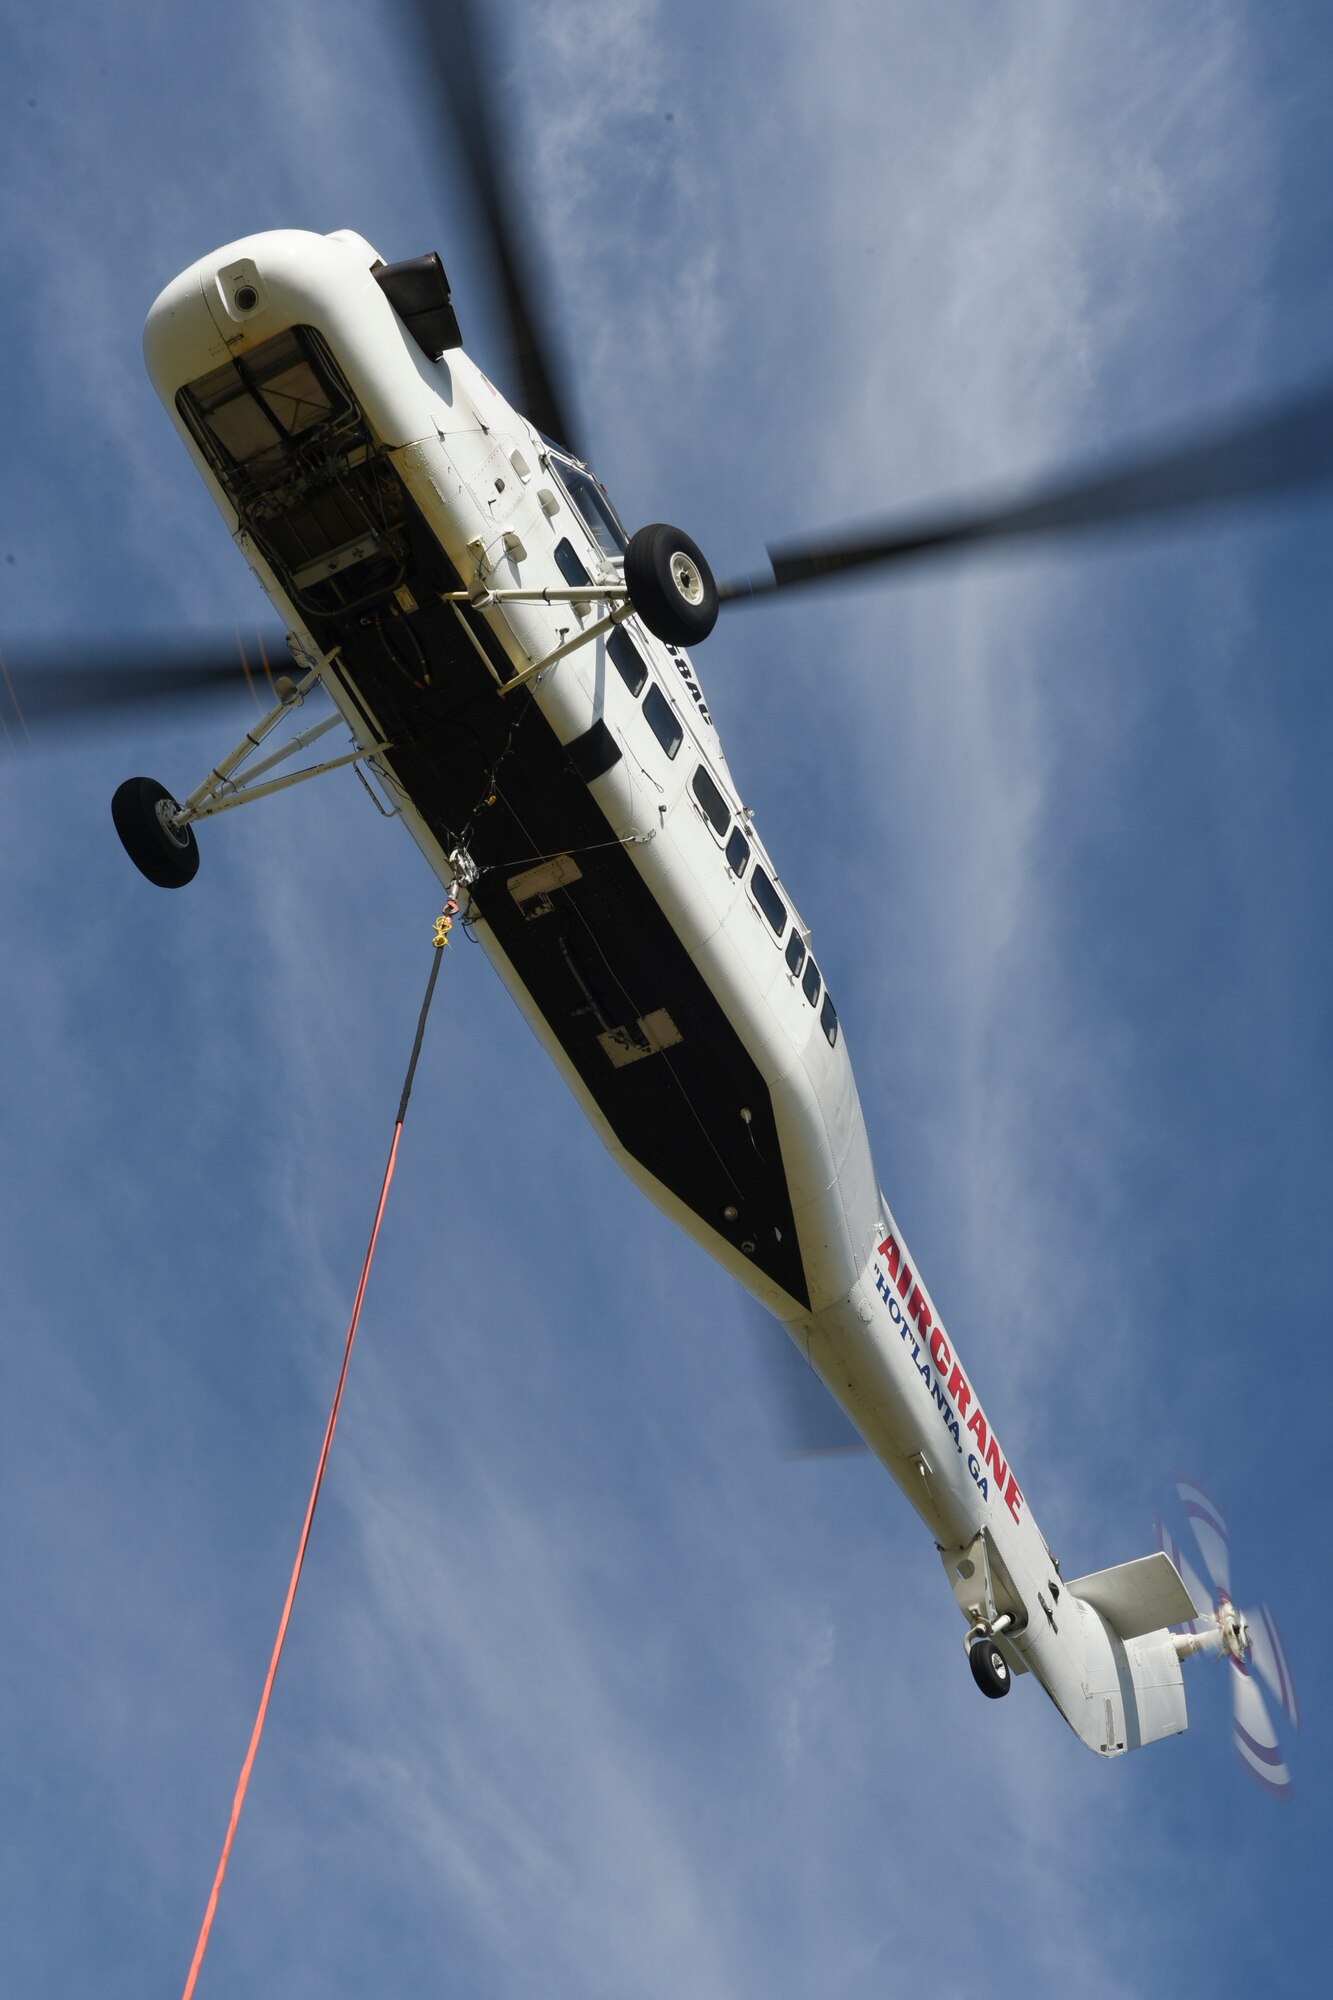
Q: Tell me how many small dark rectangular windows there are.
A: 9